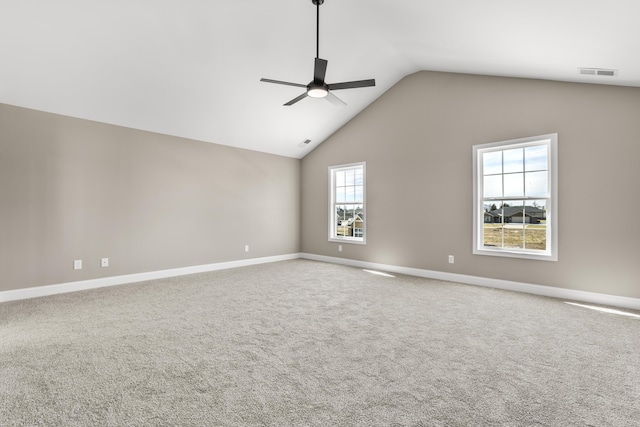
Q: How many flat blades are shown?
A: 5